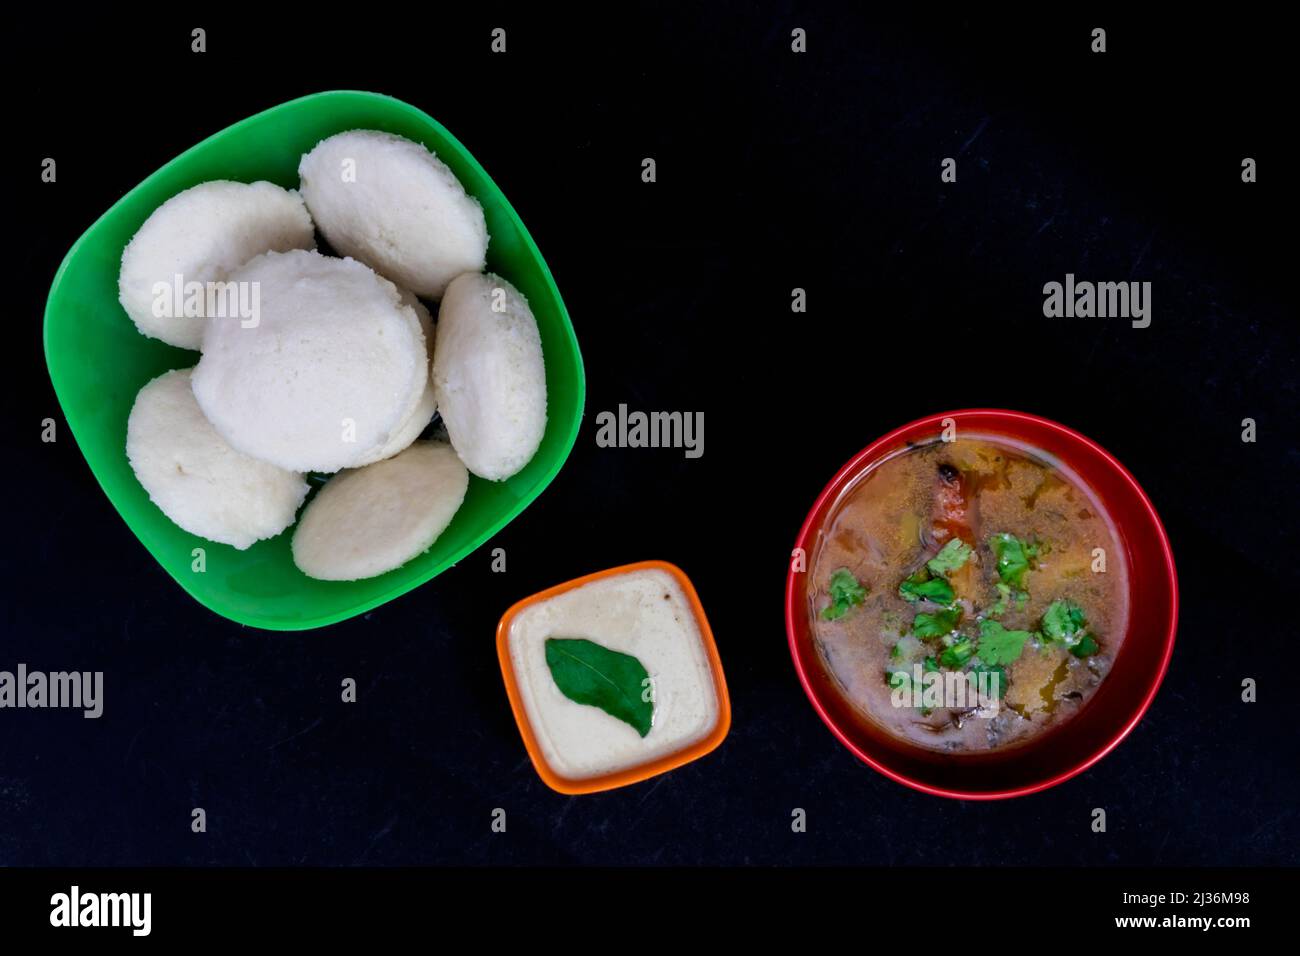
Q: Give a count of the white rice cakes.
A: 7